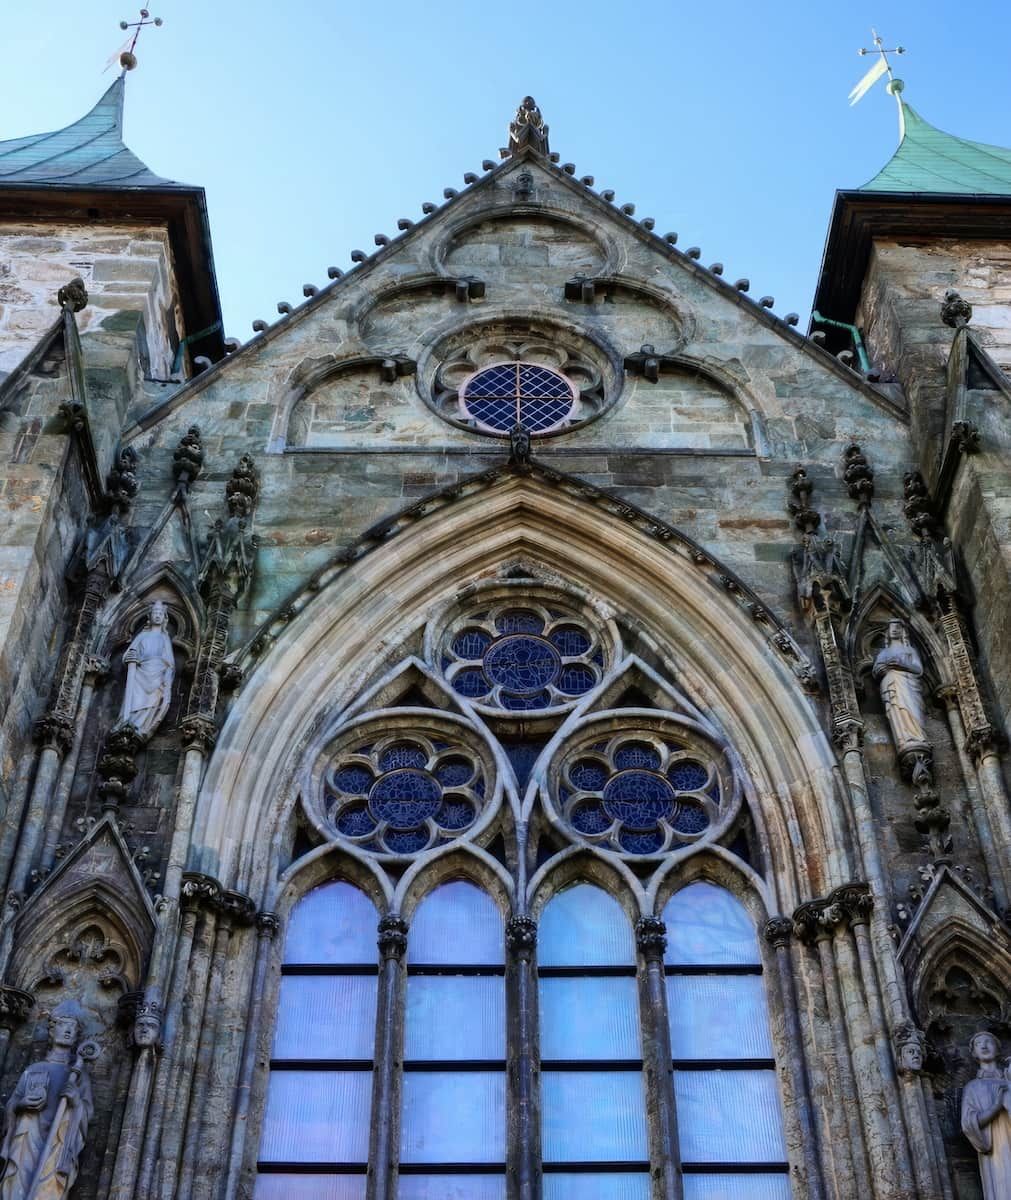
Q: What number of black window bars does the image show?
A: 12